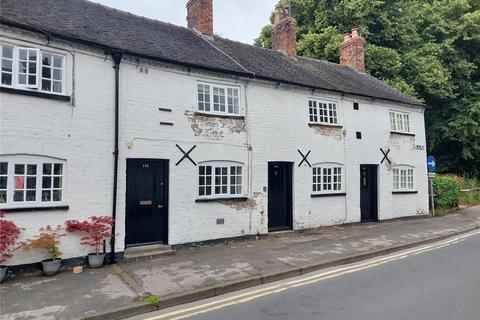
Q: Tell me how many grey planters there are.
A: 3